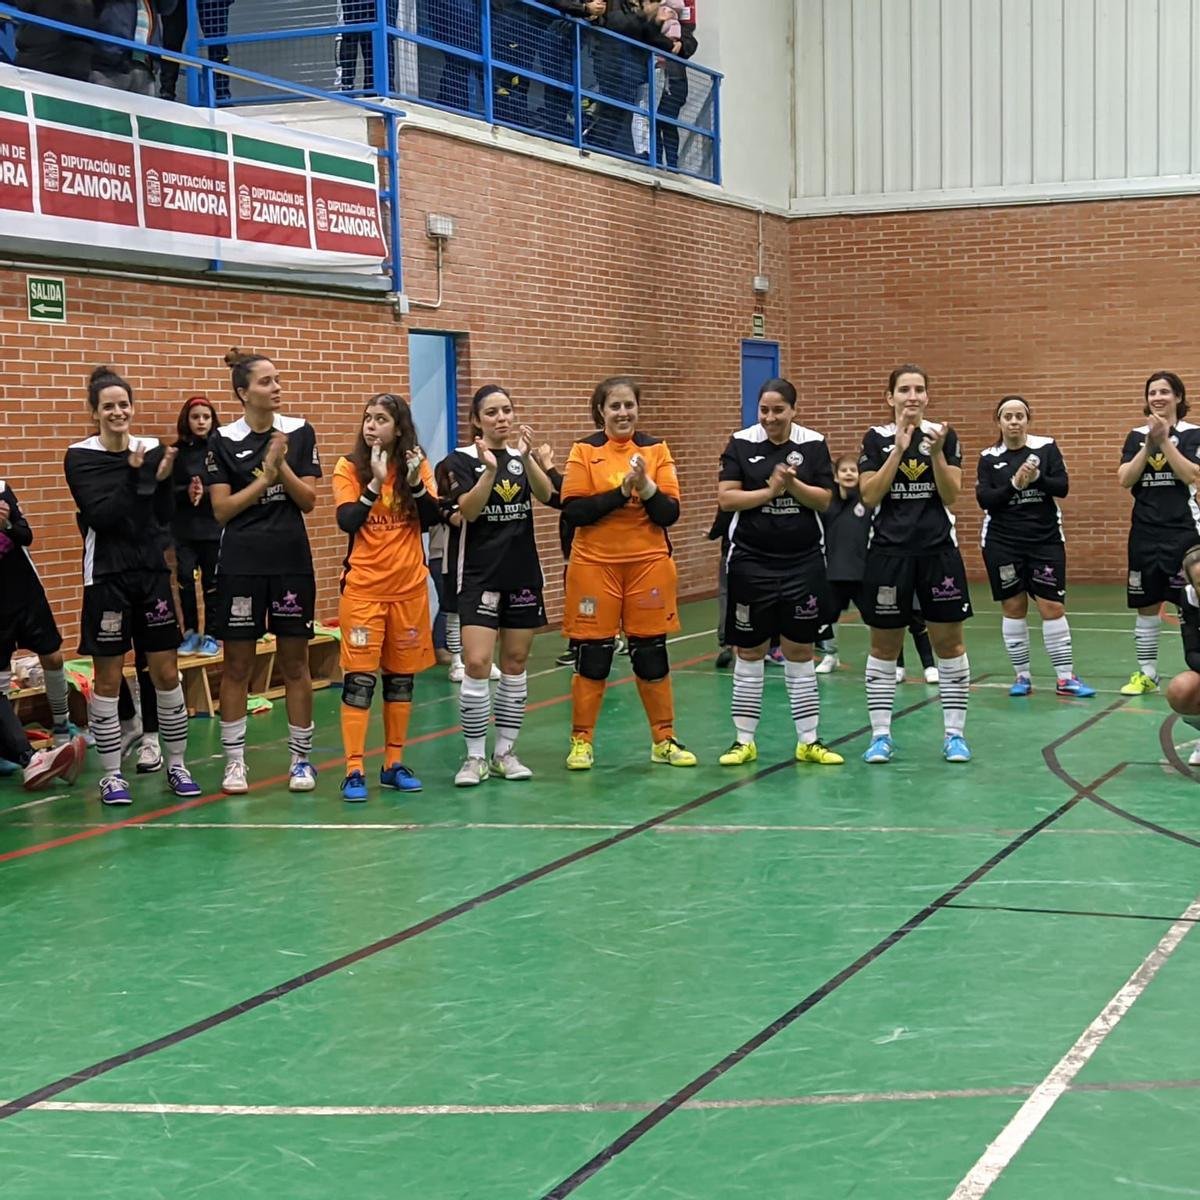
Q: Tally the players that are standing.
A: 9